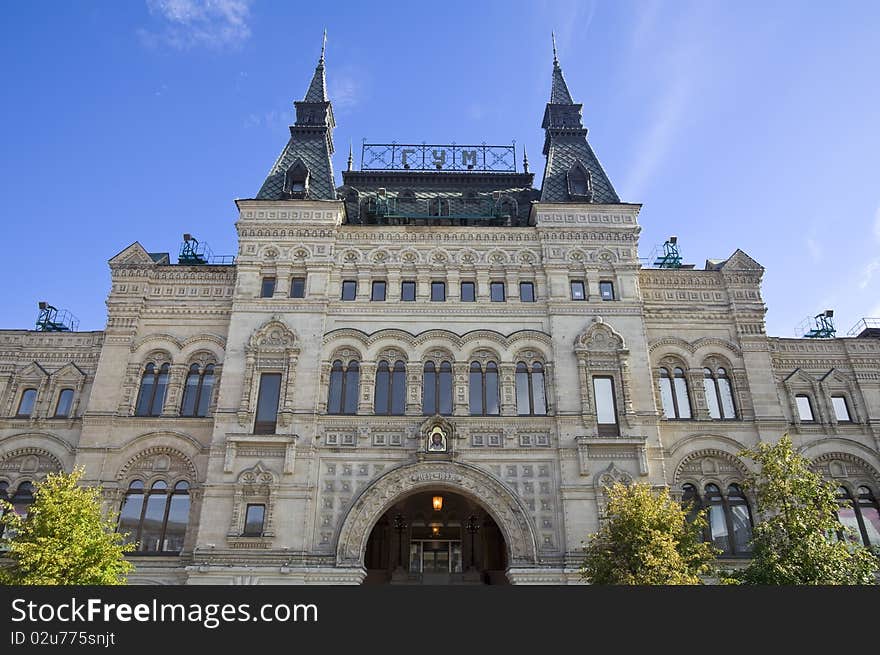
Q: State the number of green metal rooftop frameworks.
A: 4